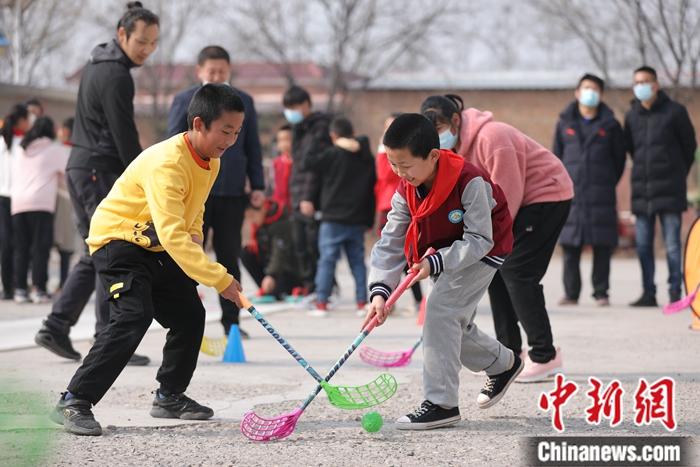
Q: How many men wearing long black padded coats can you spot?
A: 2